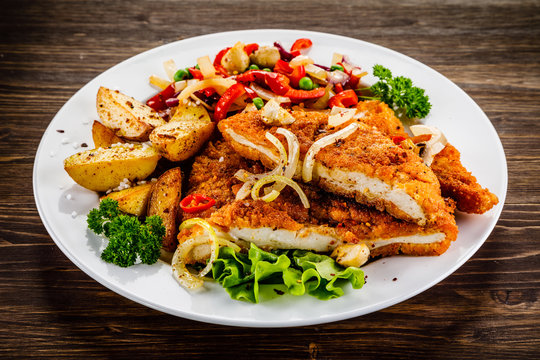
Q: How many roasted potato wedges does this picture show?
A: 7